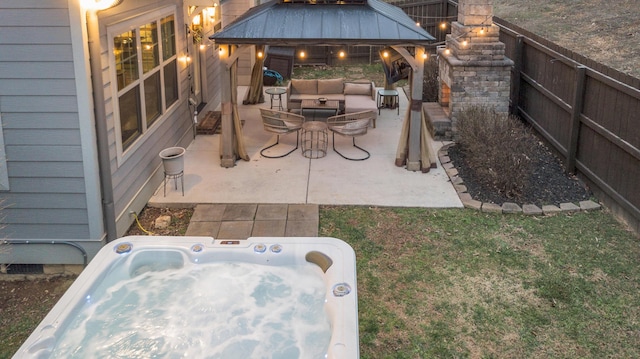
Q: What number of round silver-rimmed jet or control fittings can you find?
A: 5